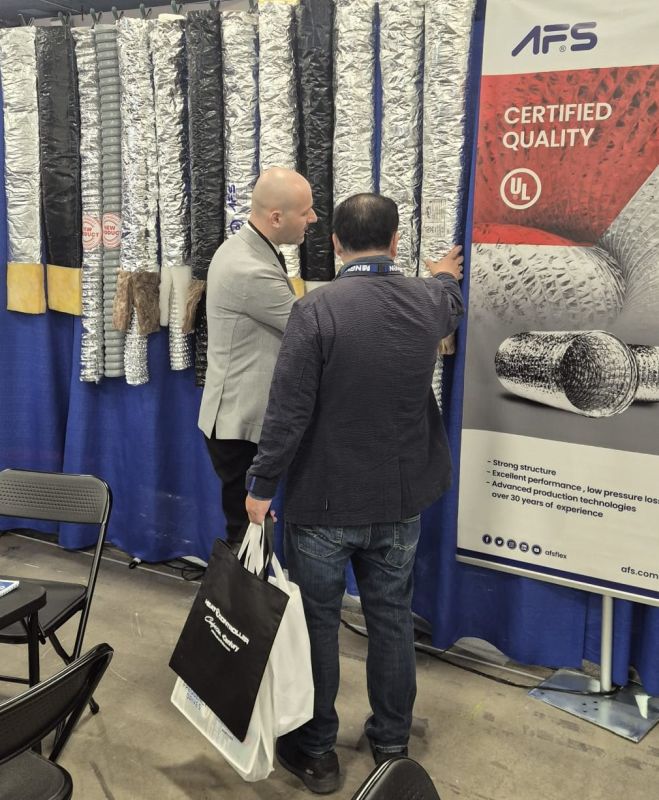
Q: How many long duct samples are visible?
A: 13